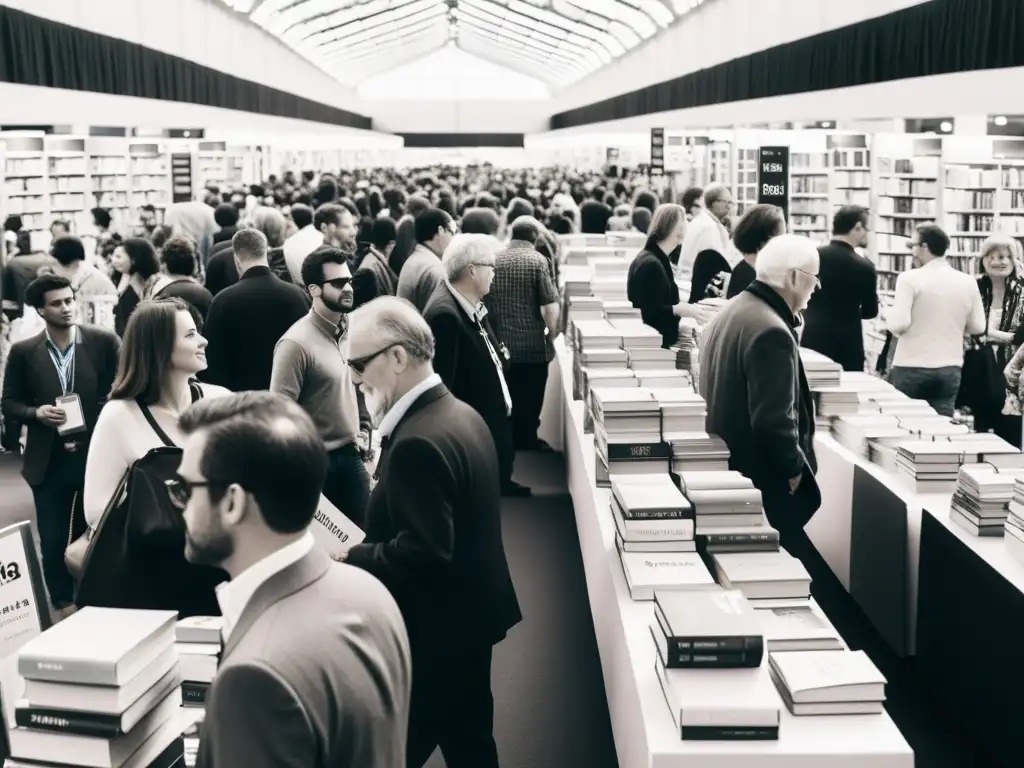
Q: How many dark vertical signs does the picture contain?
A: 3